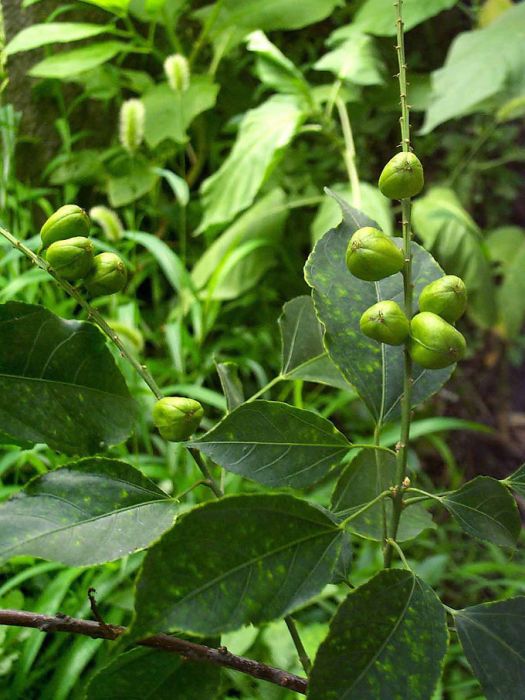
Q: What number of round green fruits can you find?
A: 9